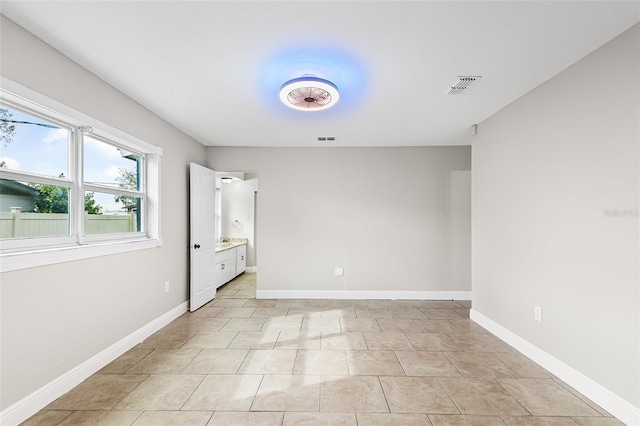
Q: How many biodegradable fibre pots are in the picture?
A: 0